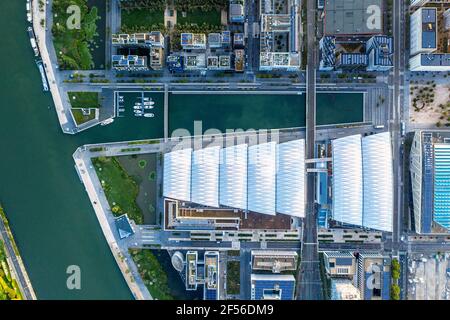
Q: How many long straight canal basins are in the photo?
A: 1